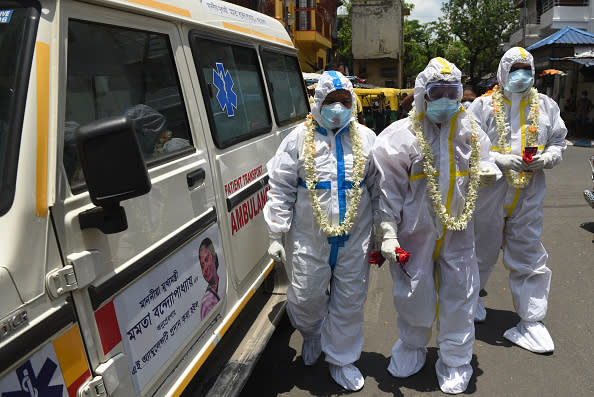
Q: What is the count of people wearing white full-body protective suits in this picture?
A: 3